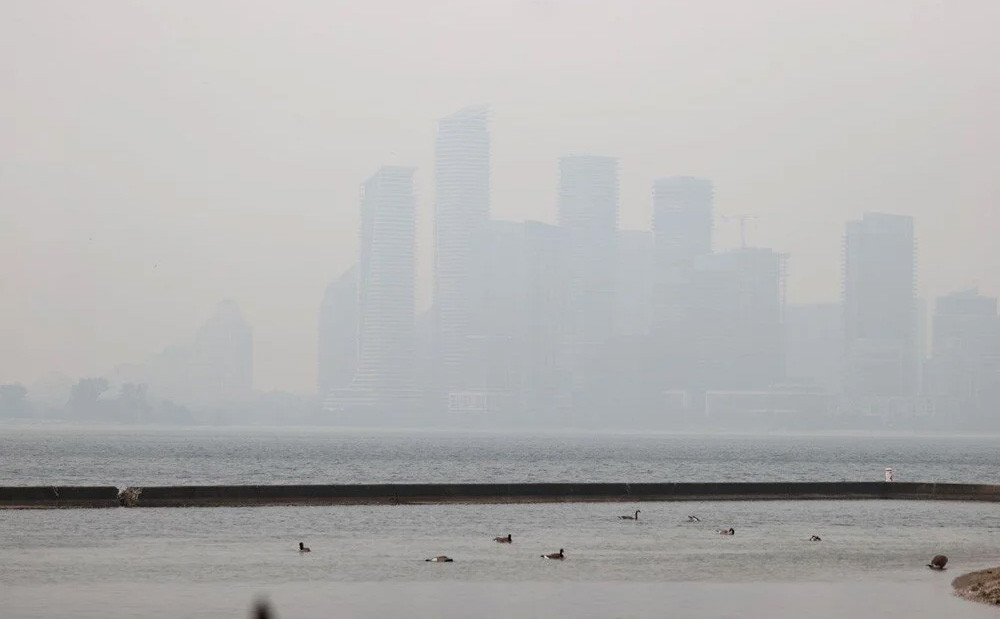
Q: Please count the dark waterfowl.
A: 9